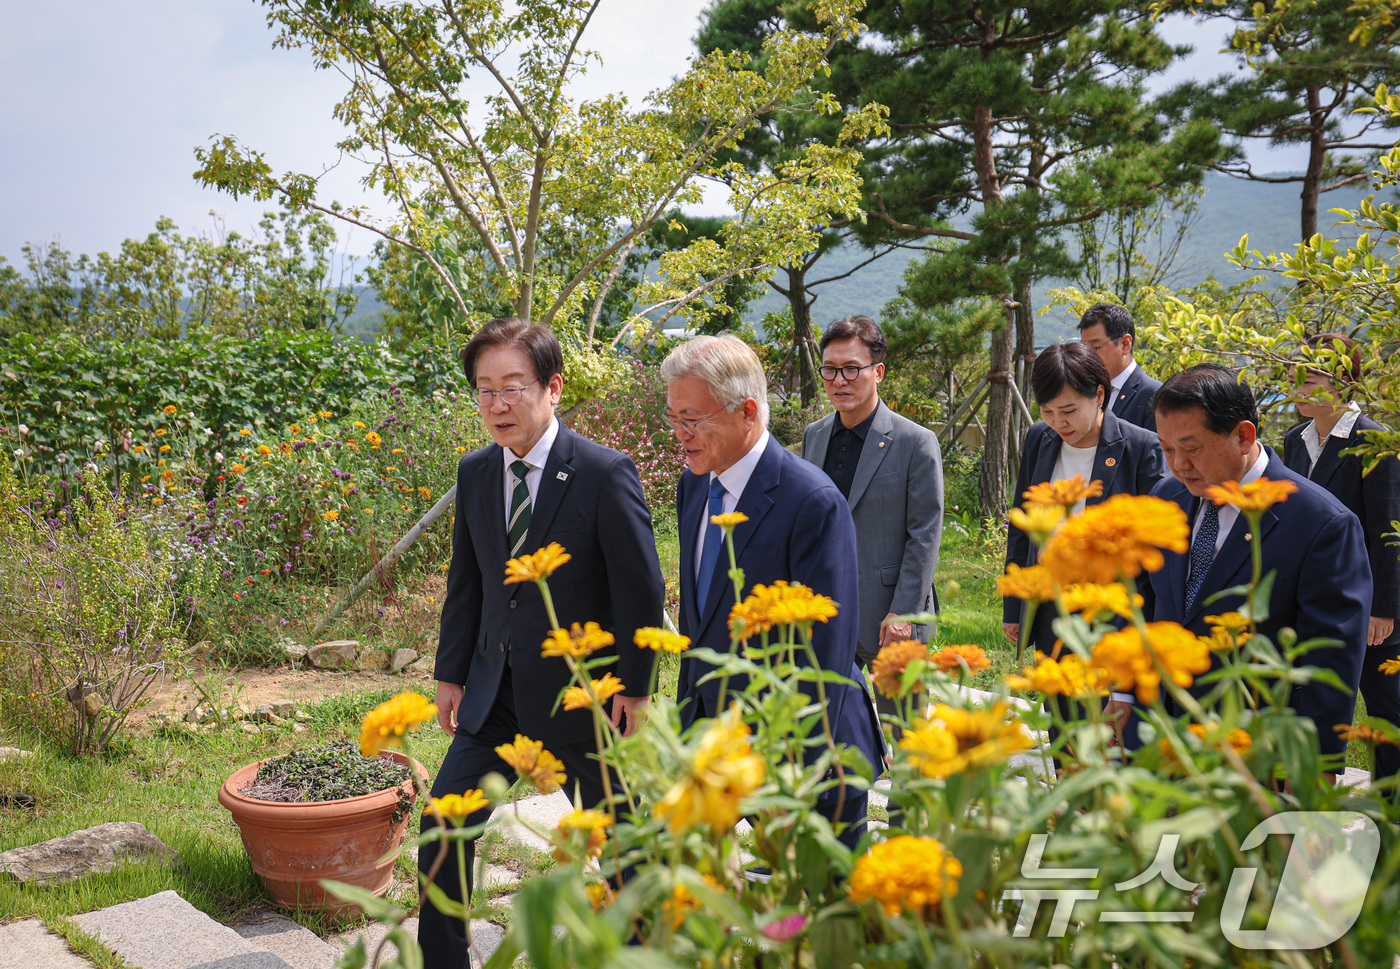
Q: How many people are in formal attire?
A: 7